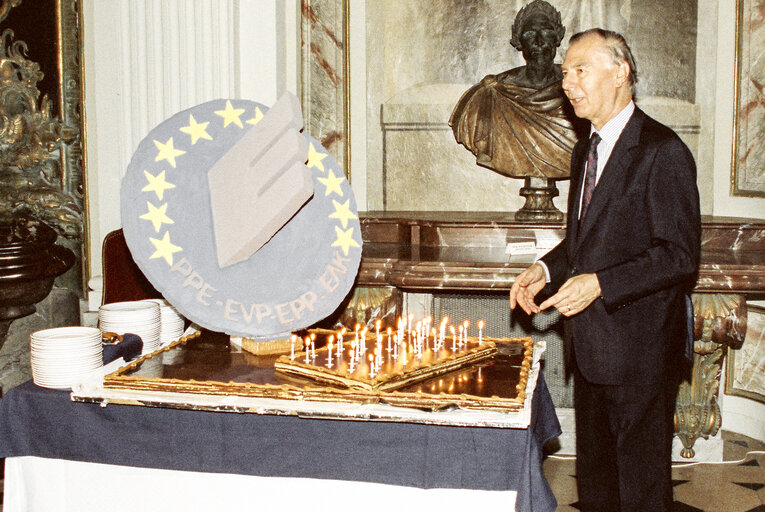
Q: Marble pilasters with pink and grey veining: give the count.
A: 2